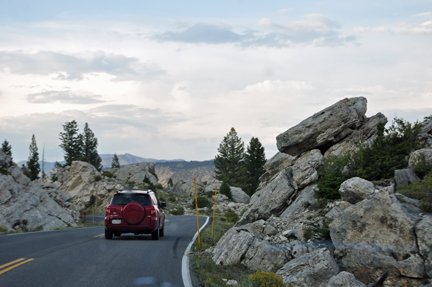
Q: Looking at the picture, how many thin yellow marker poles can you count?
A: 2